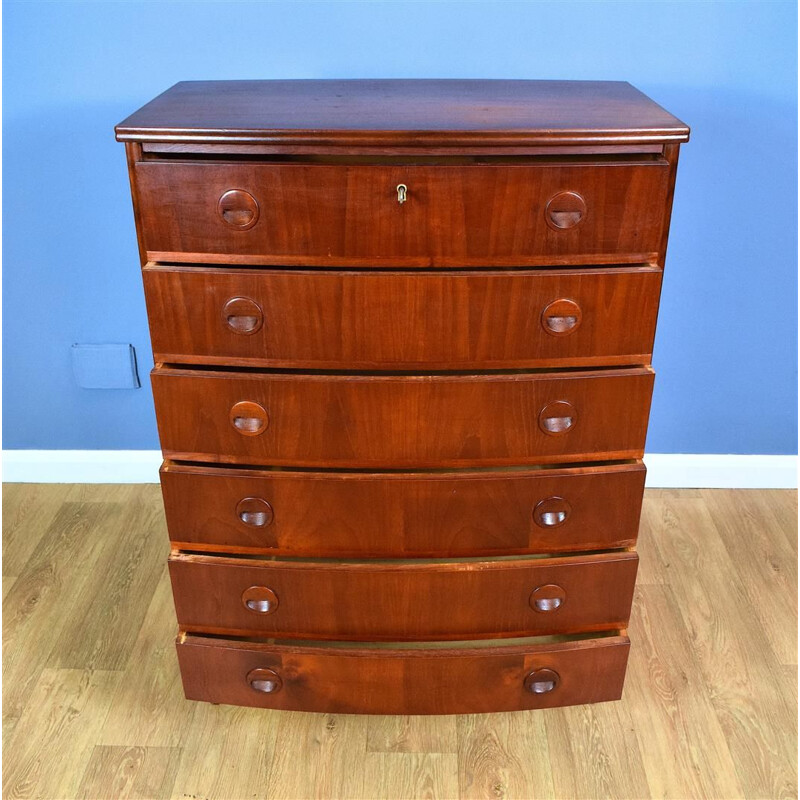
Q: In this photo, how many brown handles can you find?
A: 12